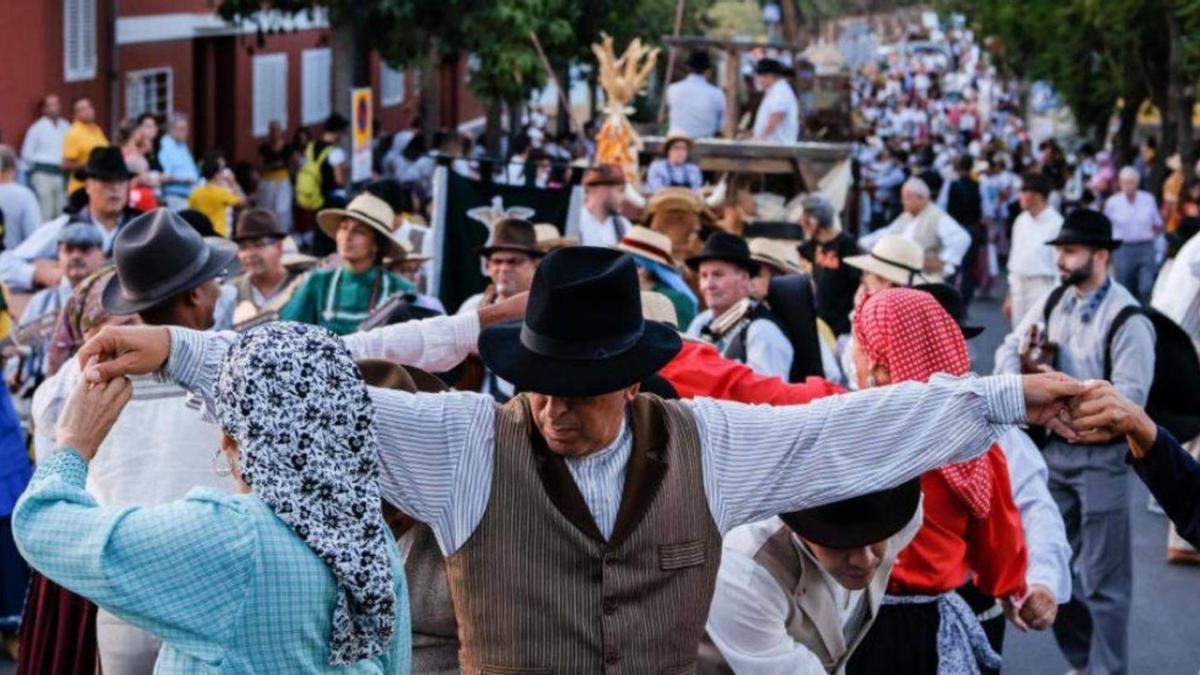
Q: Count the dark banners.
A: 1